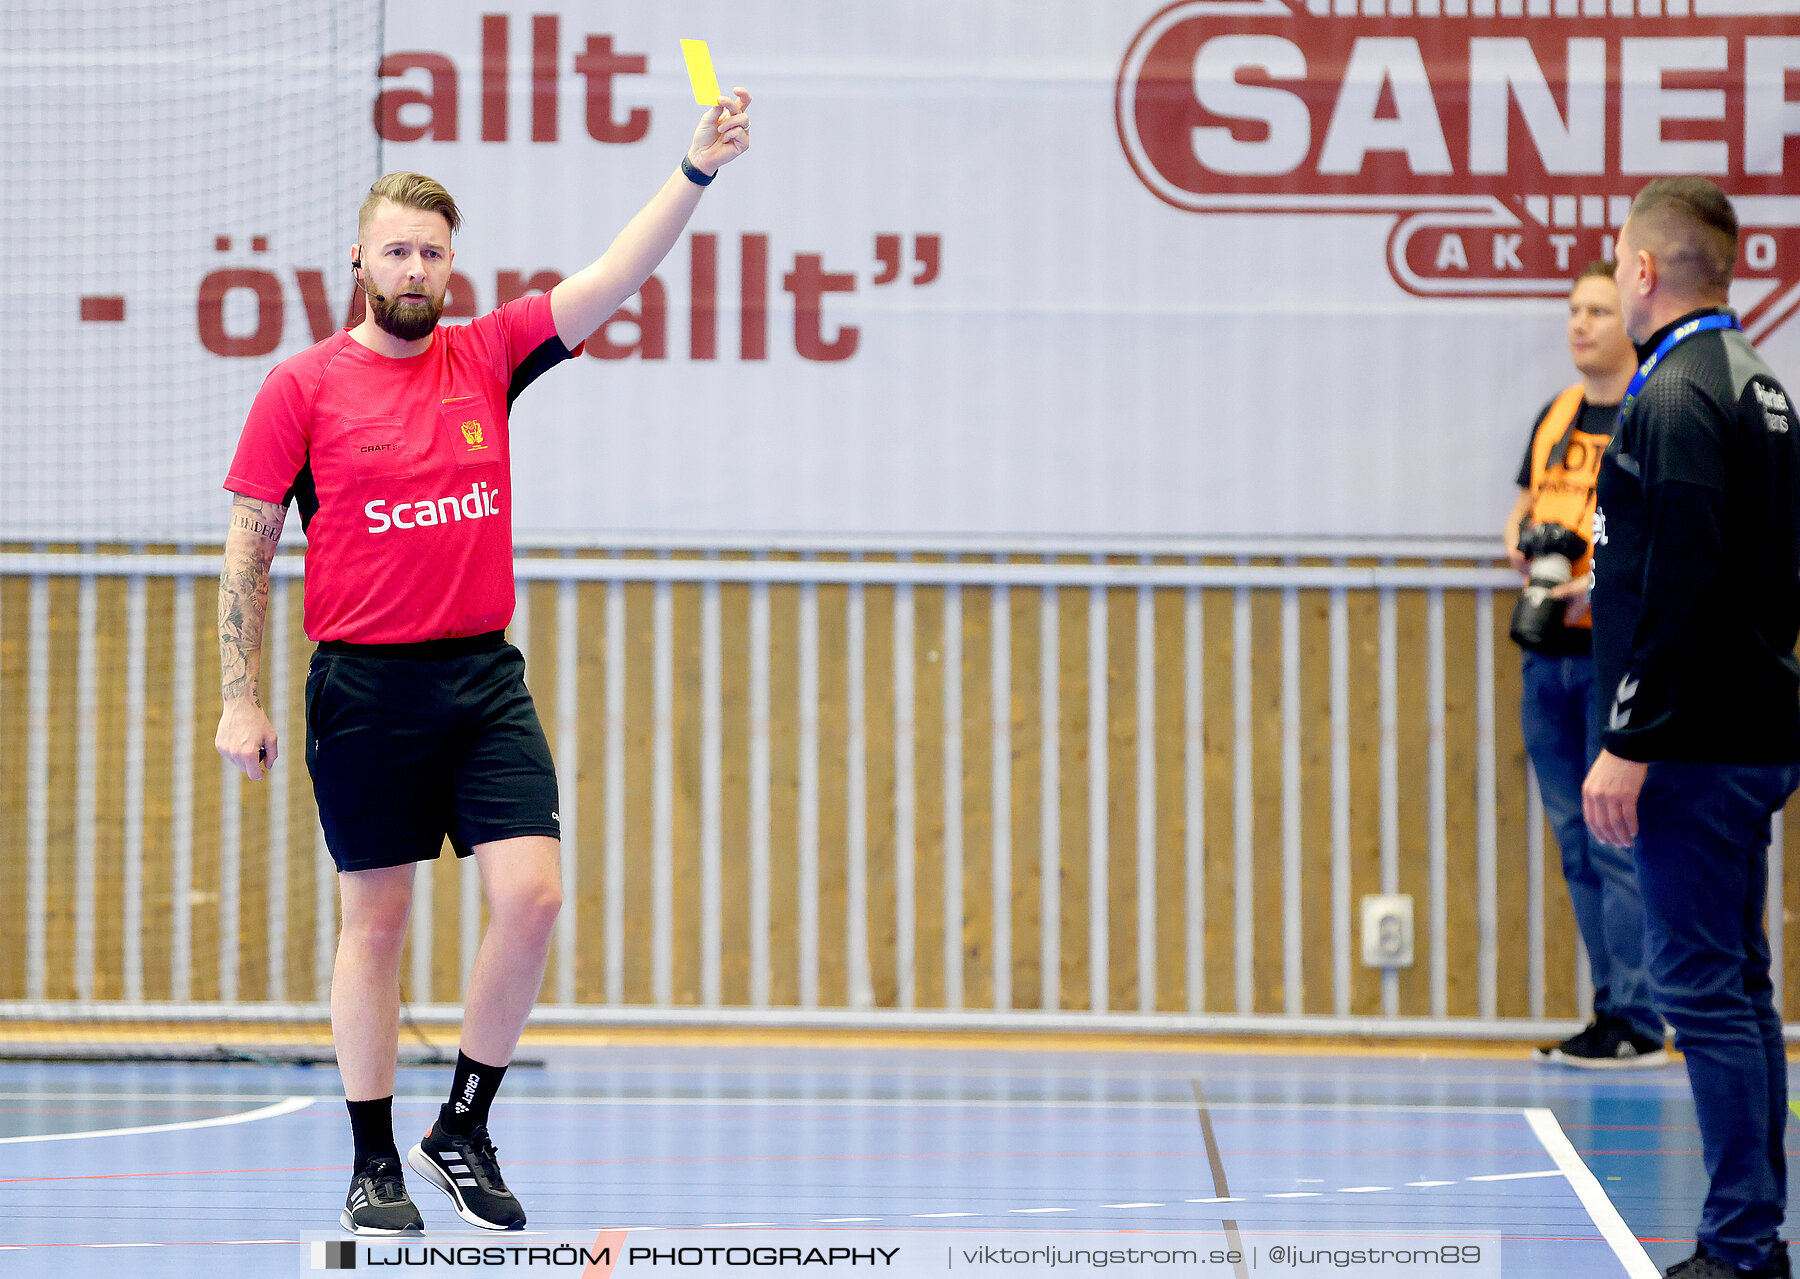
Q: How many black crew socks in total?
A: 2